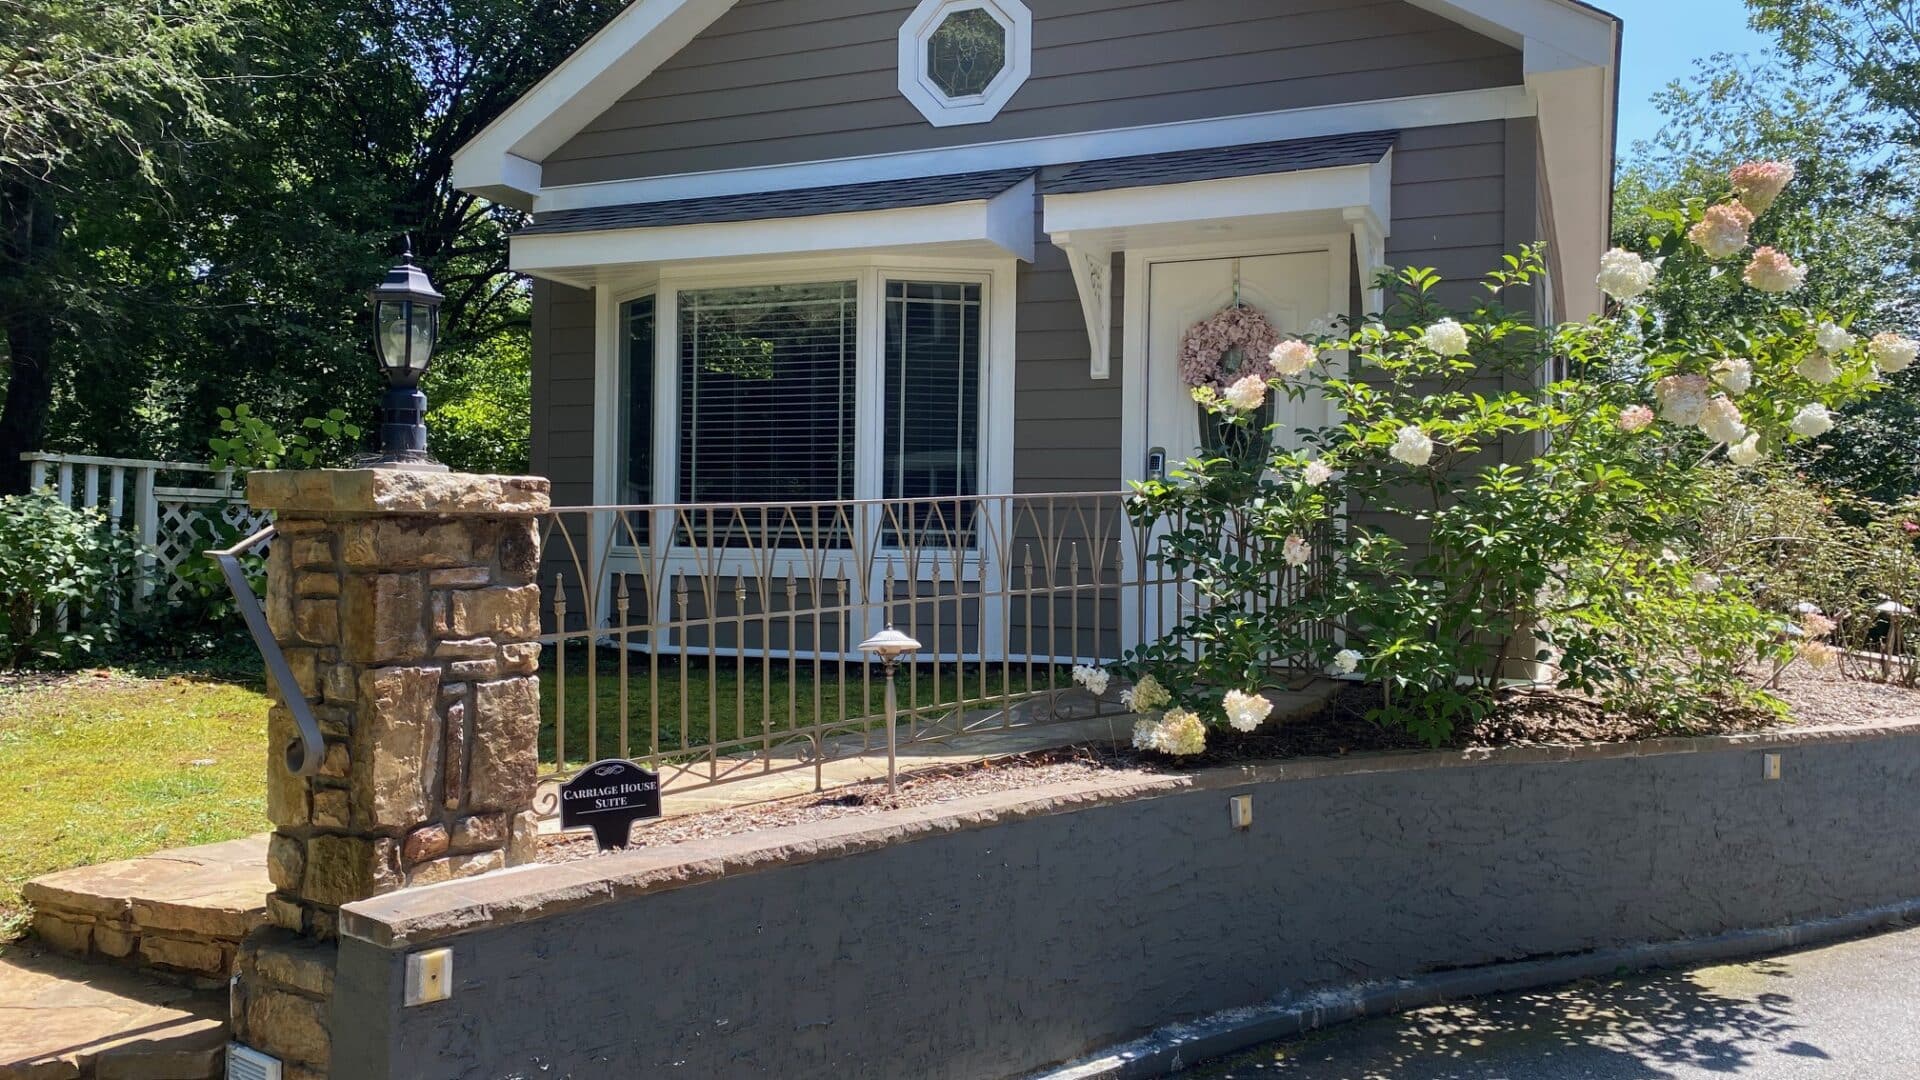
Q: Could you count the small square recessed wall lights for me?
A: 3